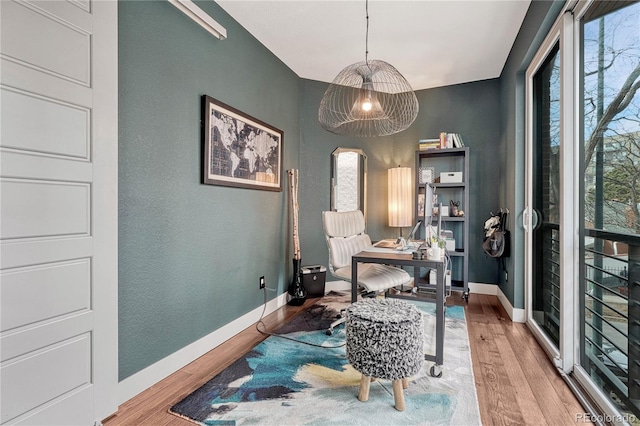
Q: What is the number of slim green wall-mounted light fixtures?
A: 0